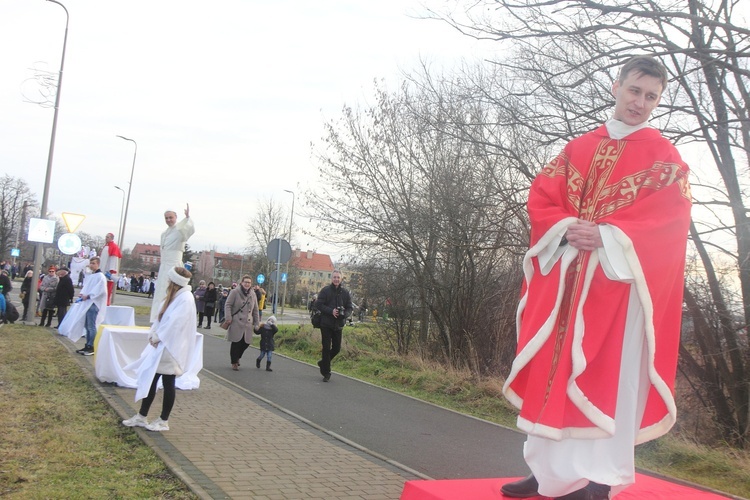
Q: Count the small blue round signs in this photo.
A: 1